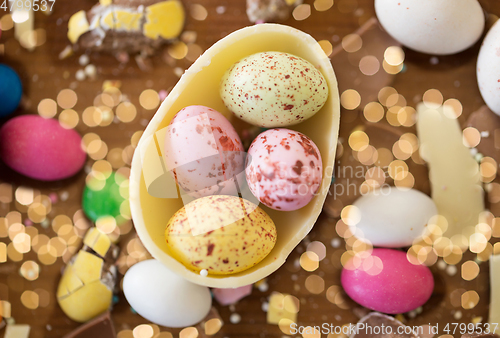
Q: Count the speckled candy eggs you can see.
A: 4